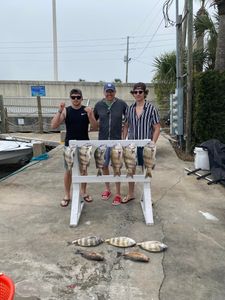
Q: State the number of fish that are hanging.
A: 6